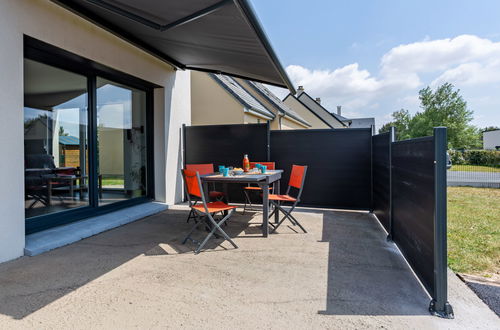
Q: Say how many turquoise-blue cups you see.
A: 4